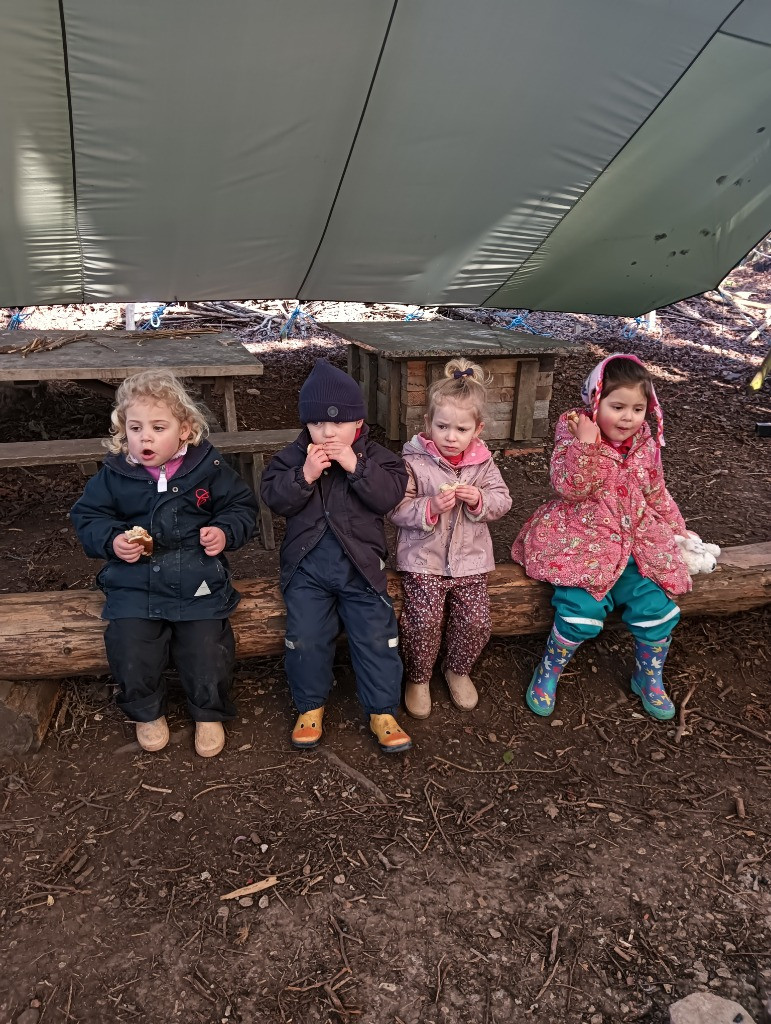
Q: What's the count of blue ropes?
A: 6